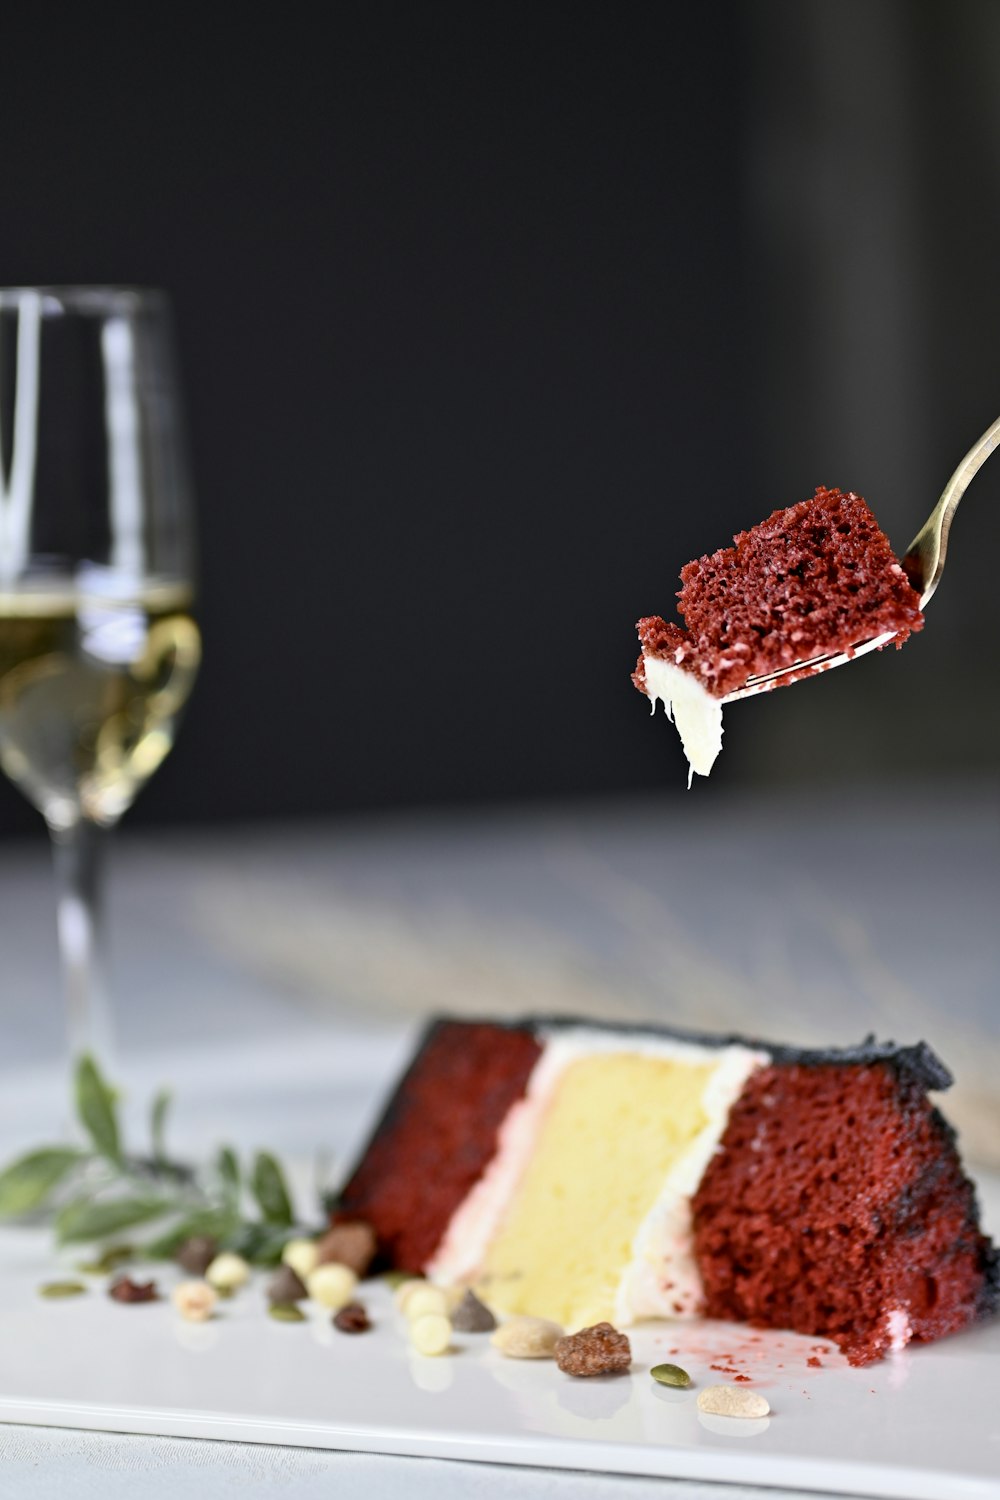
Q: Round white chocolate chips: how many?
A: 5